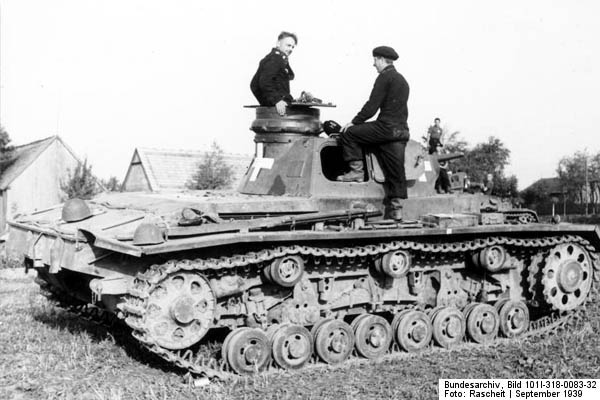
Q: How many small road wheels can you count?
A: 8